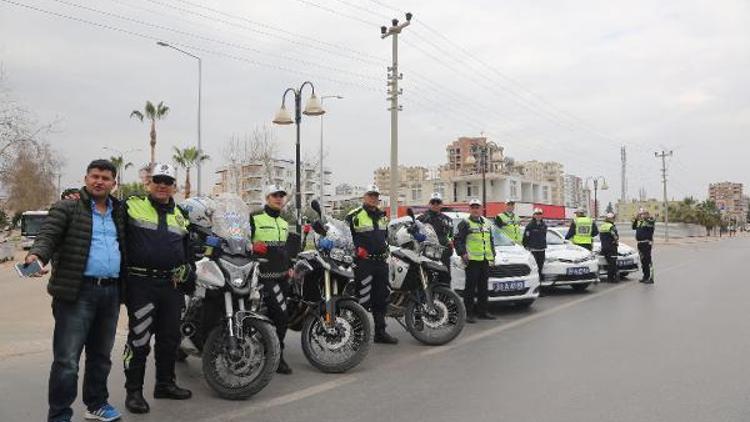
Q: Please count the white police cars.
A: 3